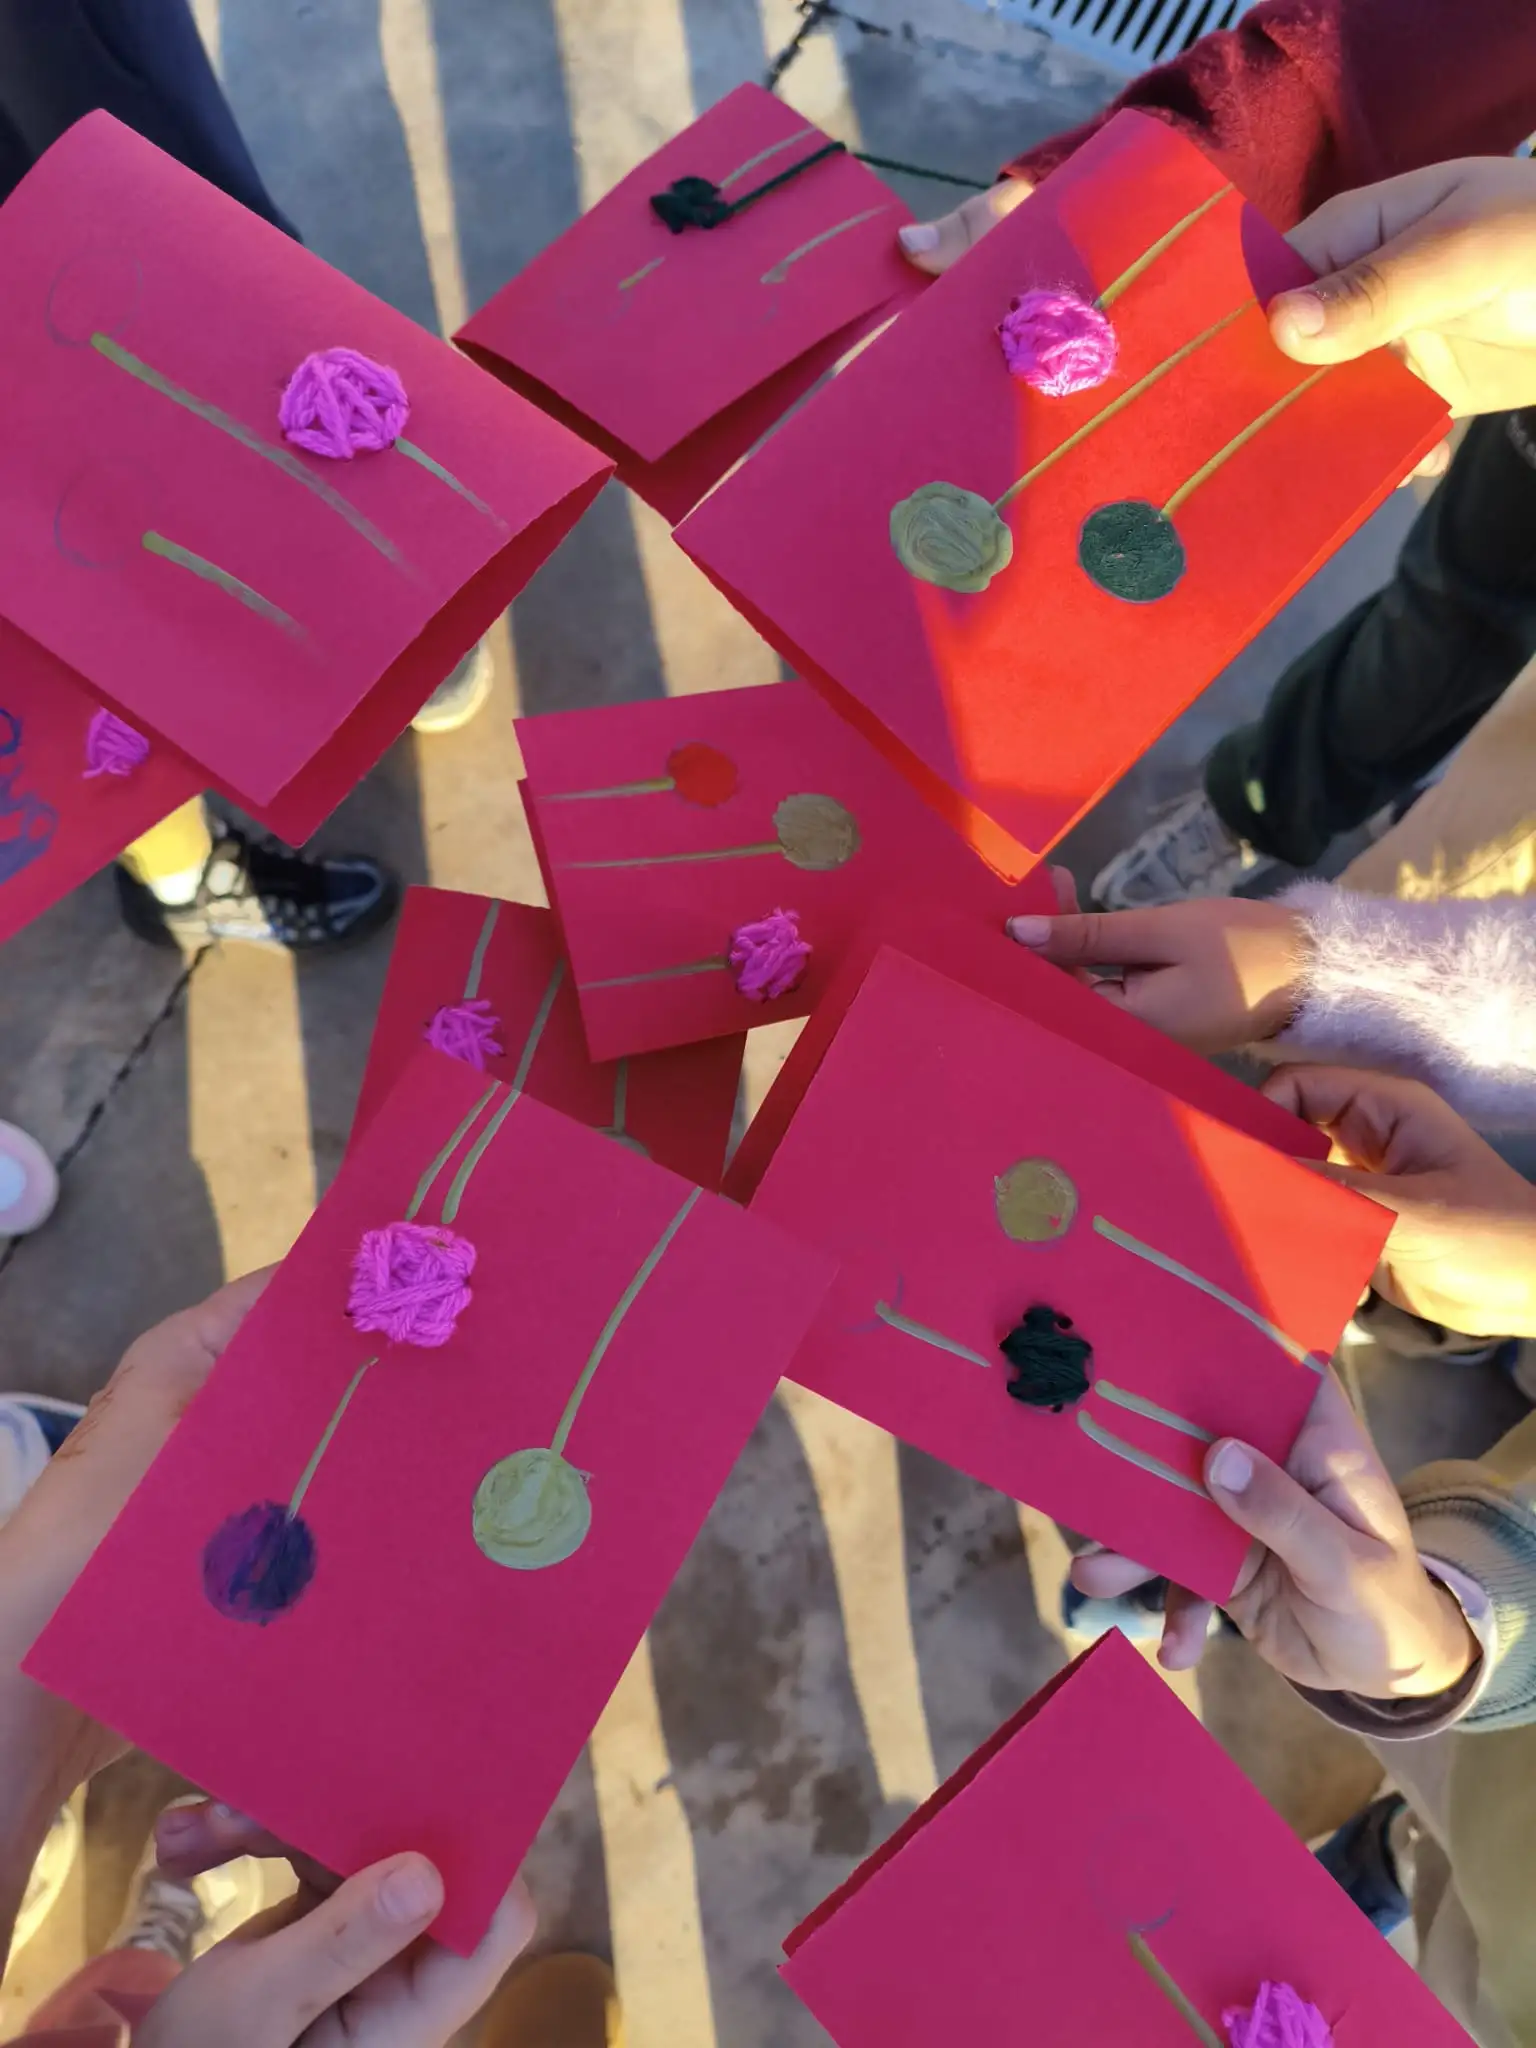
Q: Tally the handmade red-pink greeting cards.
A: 9